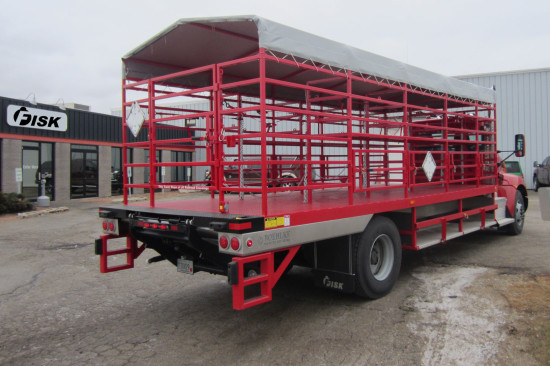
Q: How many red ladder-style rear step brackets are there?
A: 2